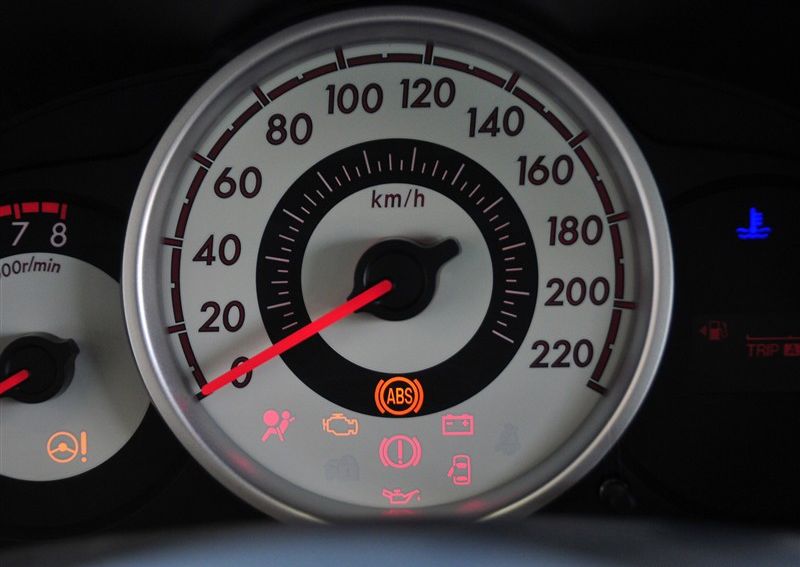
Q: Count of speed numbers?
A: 12